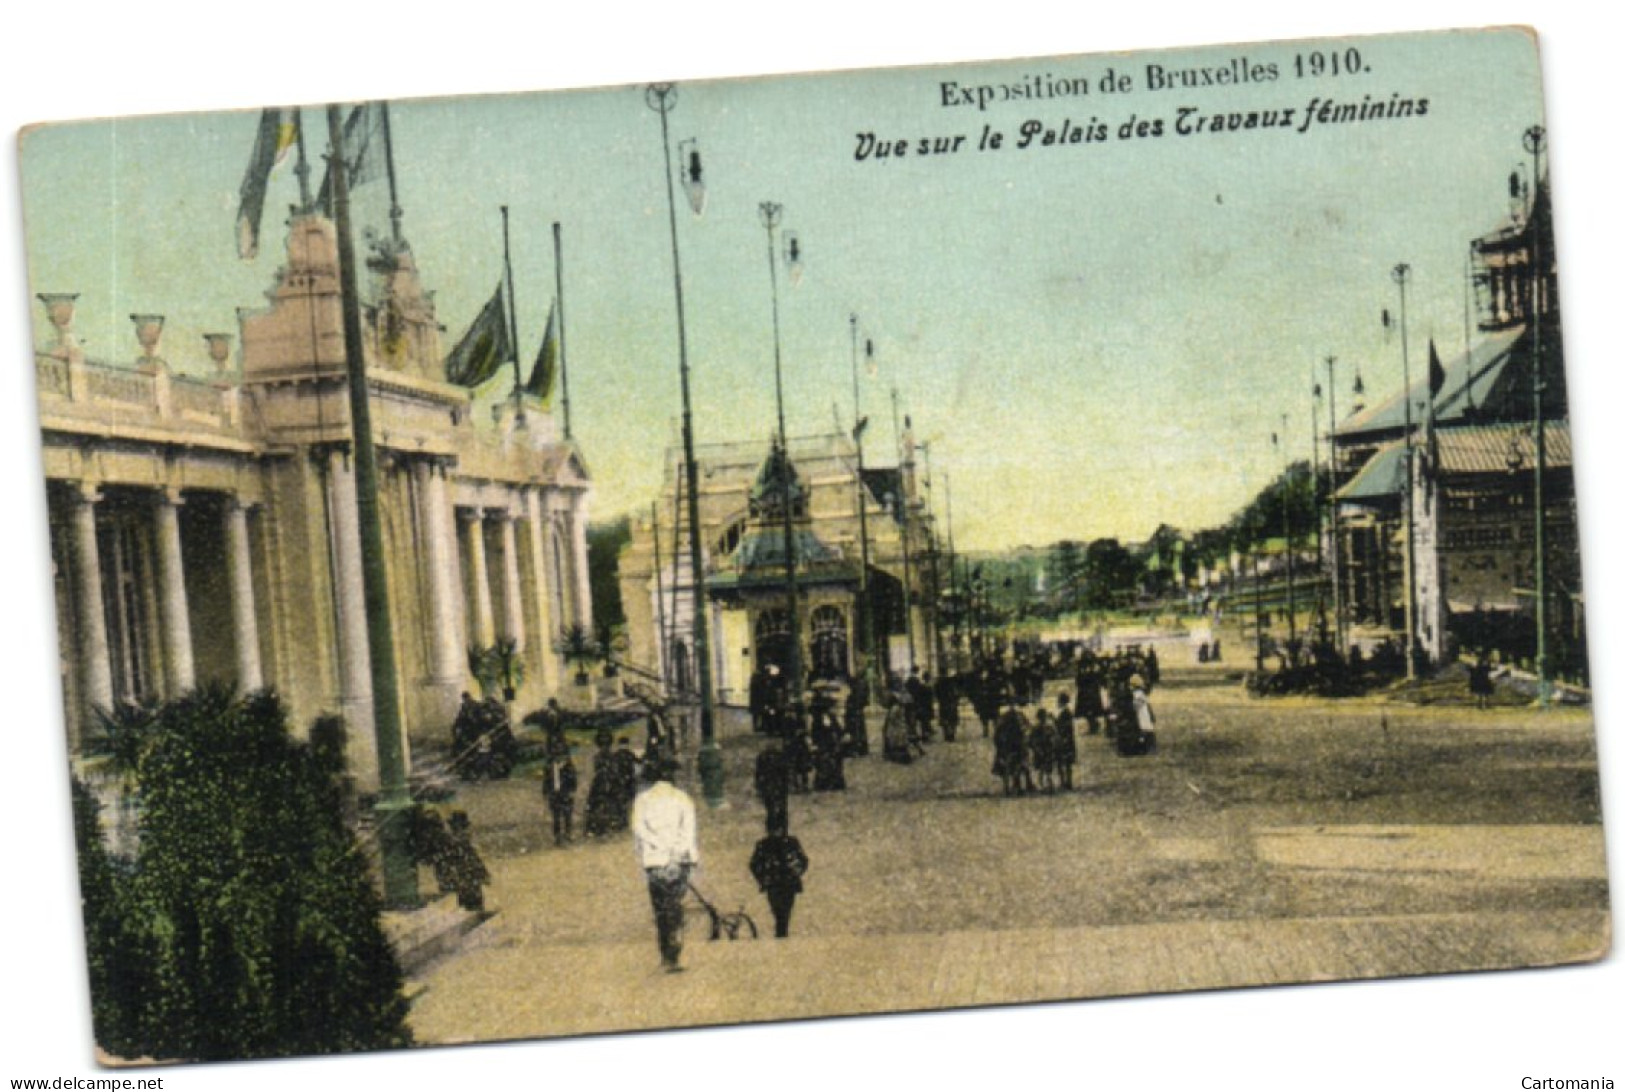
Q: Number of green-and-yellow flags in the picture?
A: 3